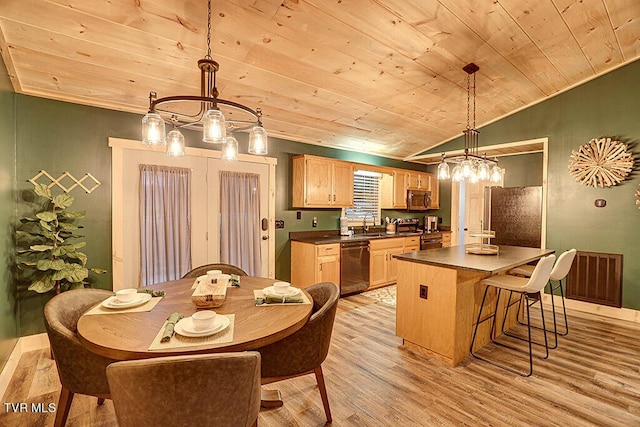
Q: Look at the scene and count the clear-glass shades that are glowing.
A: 11